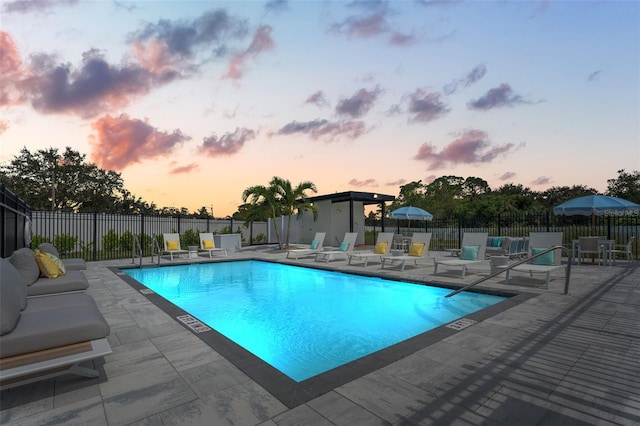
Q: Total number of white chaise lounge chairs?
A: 8